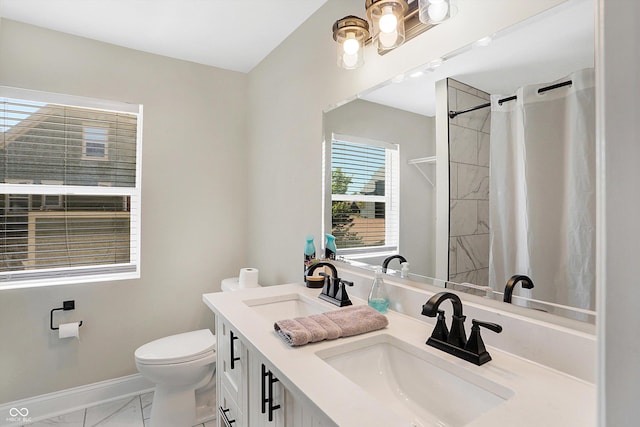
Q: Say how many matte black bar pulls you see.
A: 4